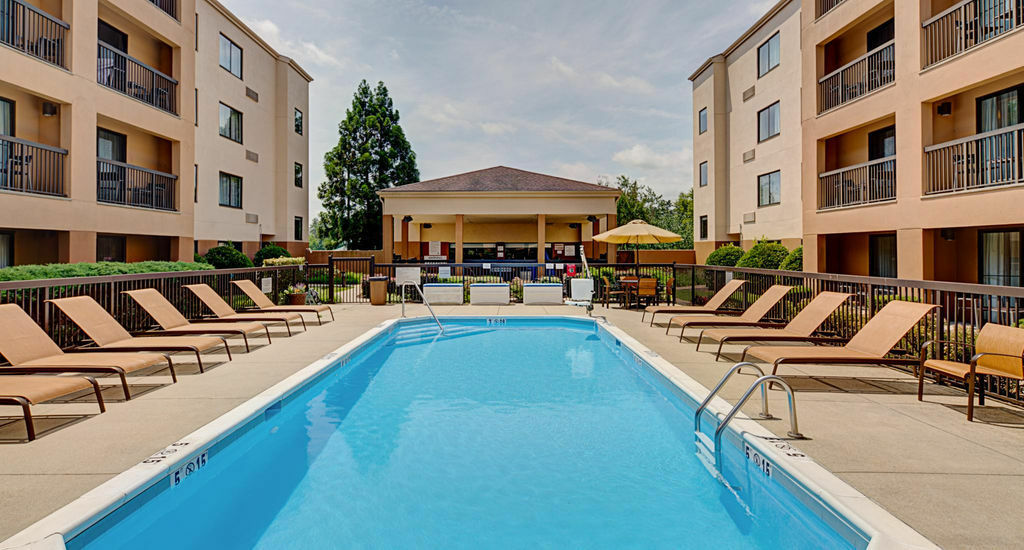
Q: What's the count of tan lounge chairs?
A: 10